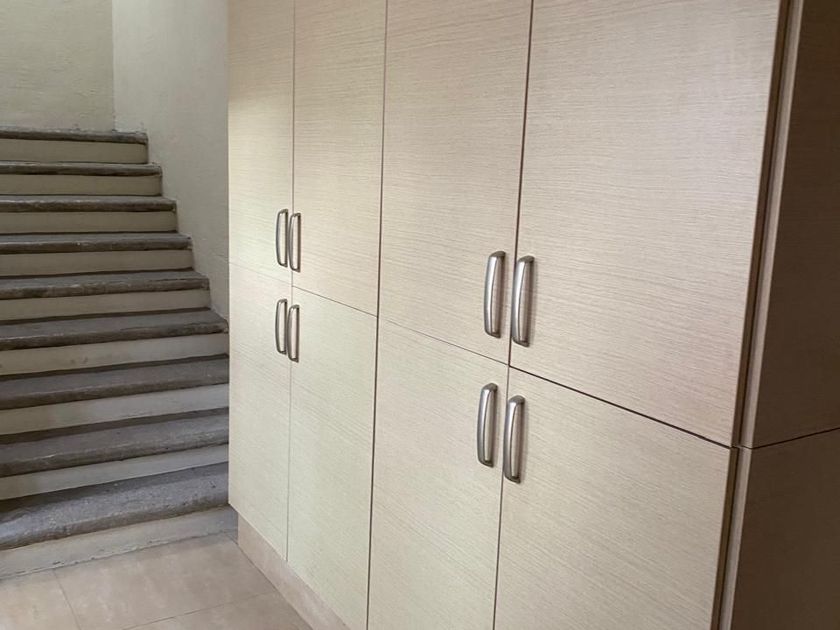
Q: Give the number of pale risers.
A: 9